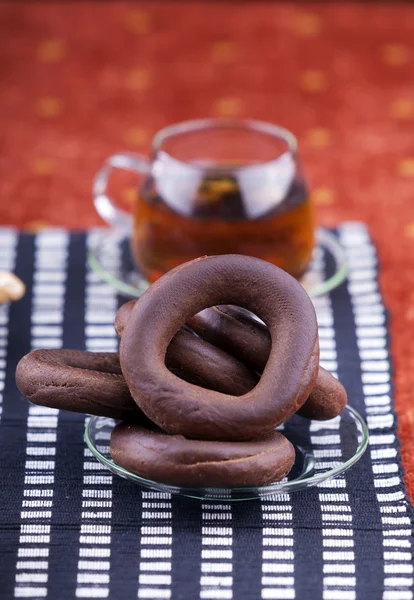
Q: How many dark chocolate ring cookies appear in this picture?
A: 5